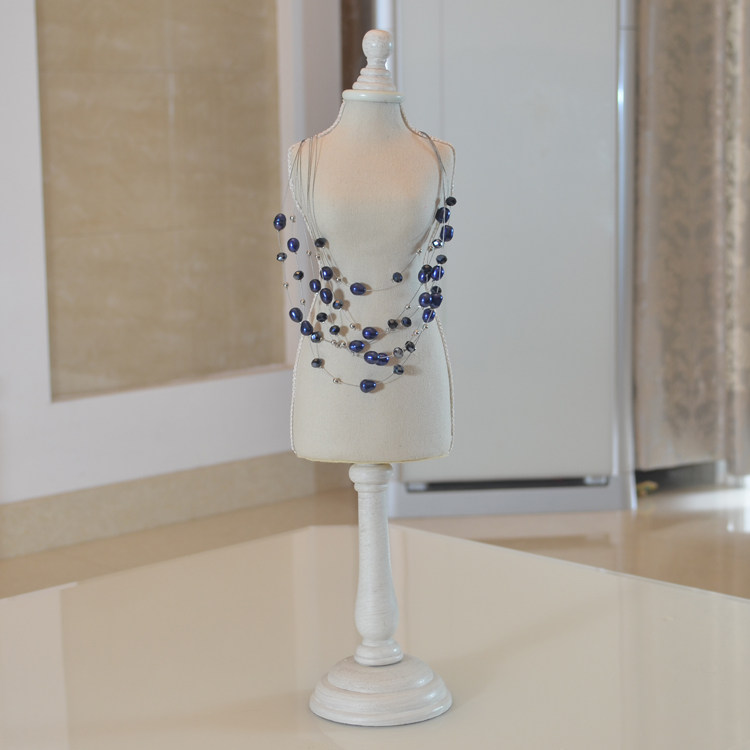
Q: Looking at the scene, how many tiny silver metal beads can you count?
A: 15